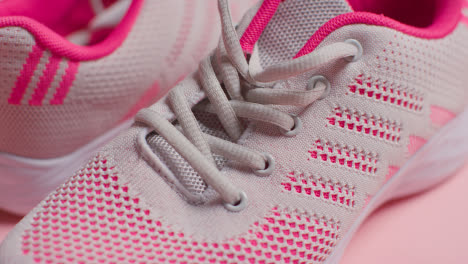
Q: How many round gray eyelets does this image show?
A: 5